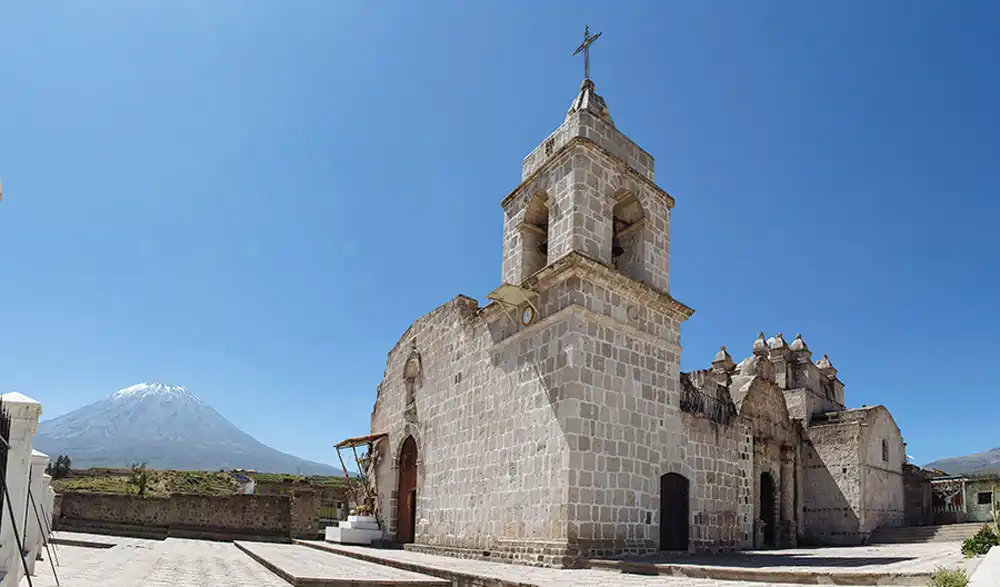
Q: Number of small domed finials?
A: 5